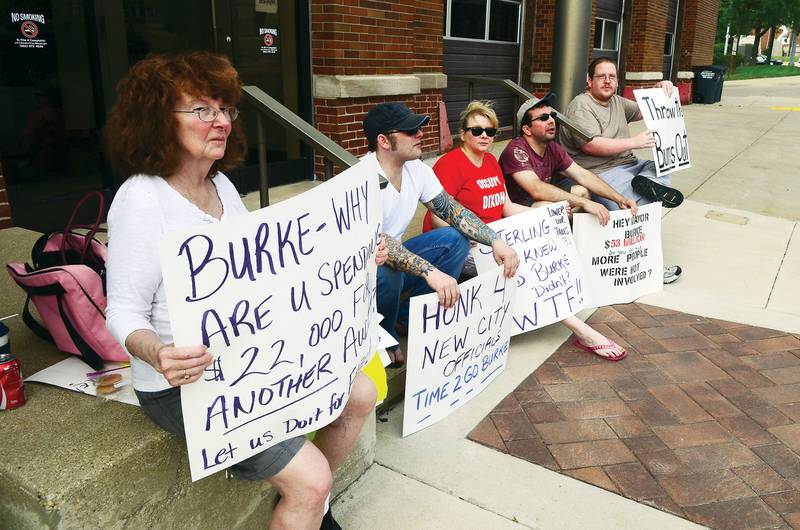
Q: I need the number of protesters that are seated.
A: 5